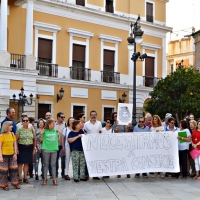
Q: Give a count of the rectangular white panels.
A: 3